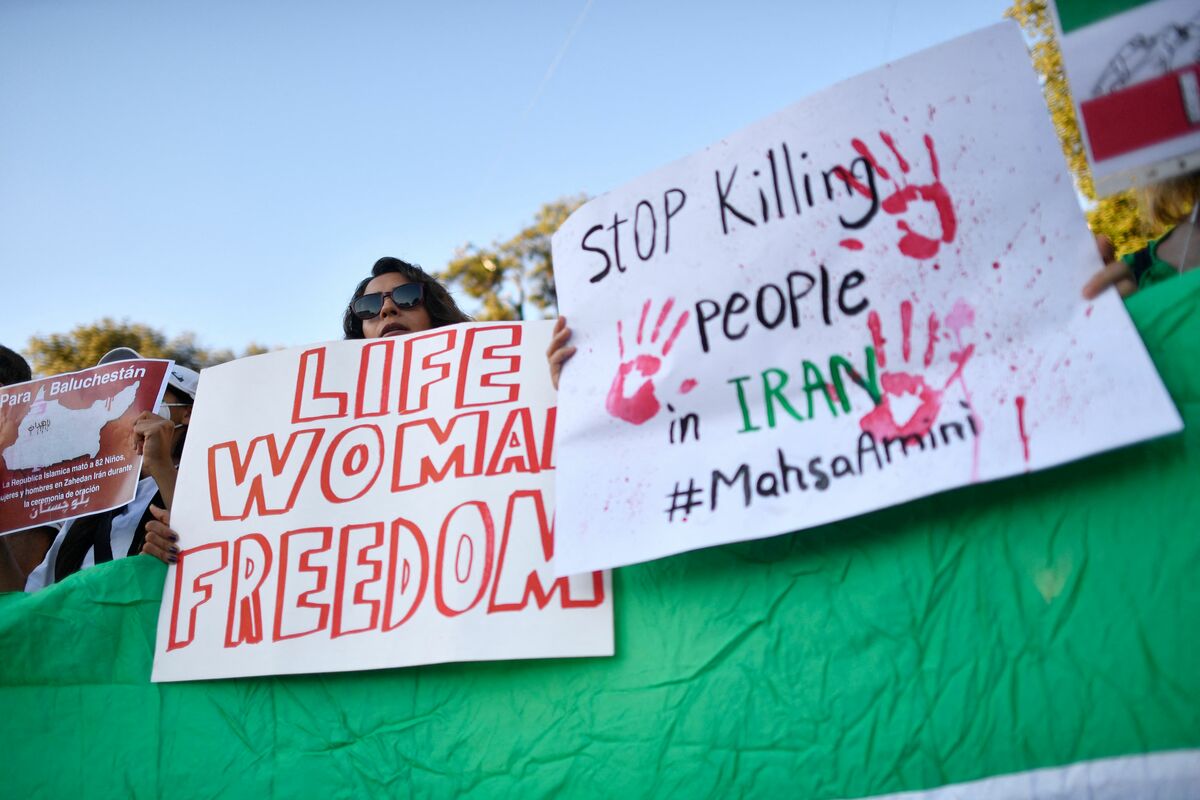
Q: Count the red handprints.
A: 3